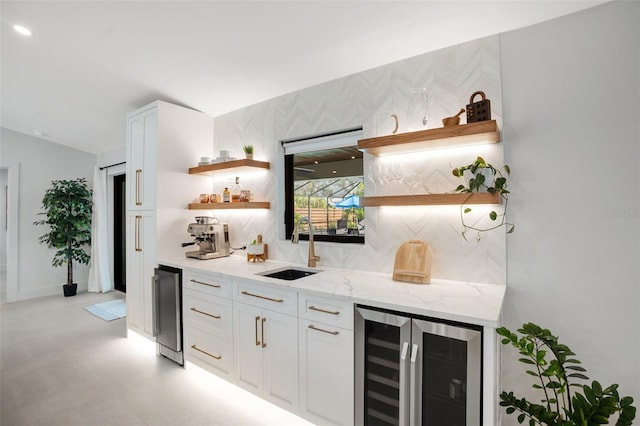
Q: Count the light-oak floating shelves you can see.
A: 4